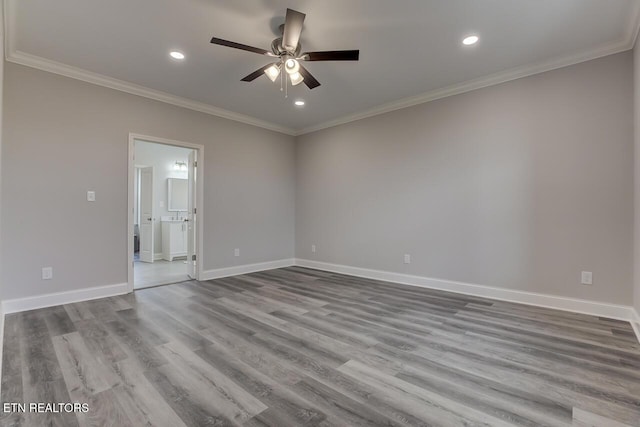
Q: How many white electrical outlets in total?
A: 5